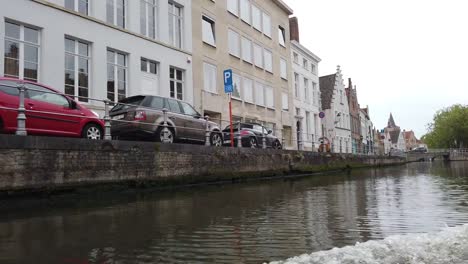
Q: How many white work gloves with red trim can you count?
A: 0